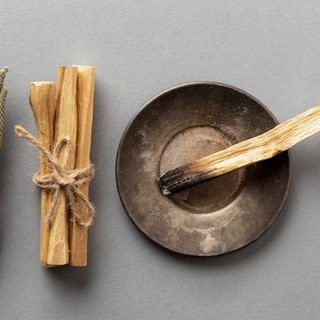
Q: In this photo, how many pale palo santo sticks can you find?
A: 4